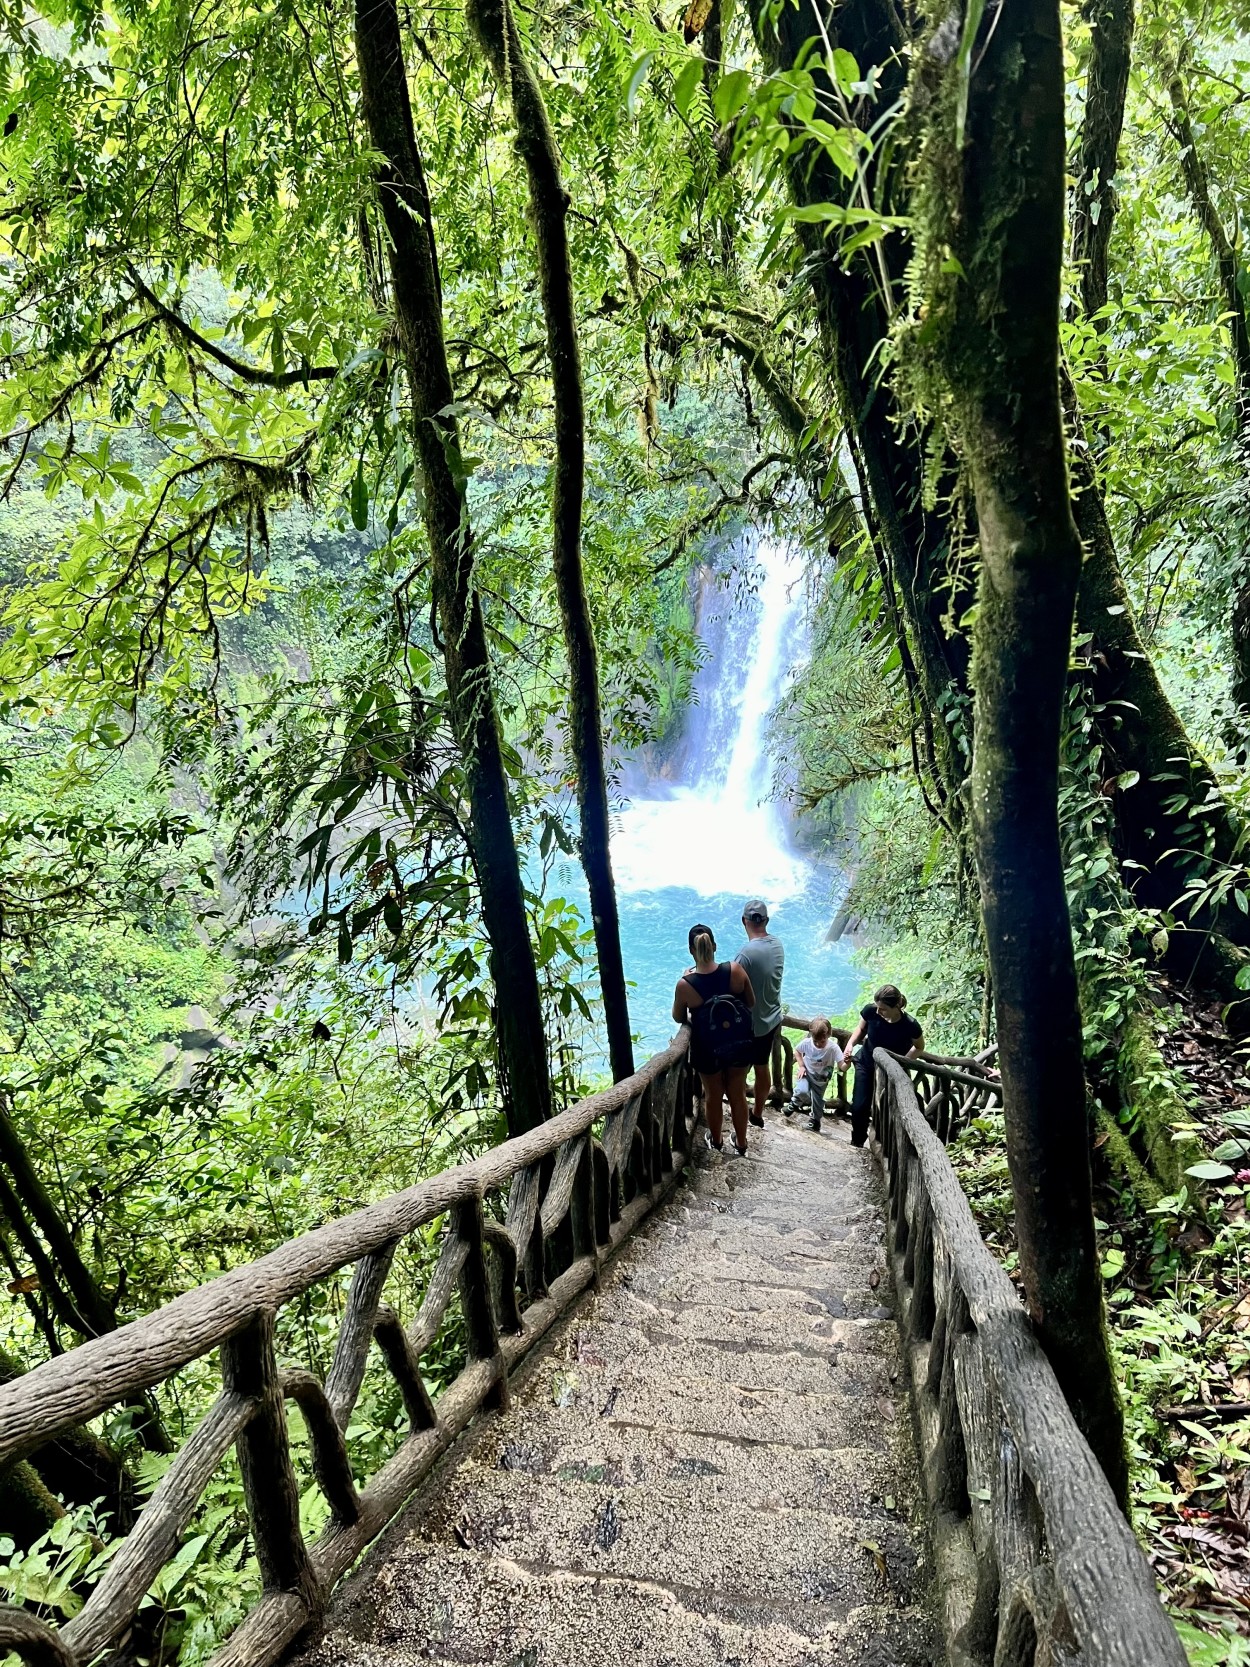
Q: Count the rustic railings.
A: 2